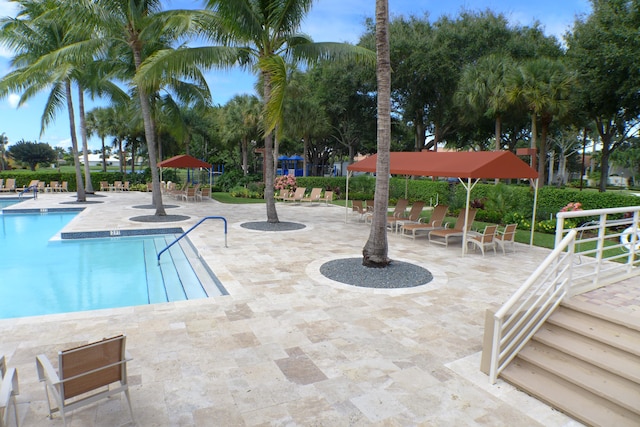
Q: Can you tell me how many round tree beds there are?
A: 6